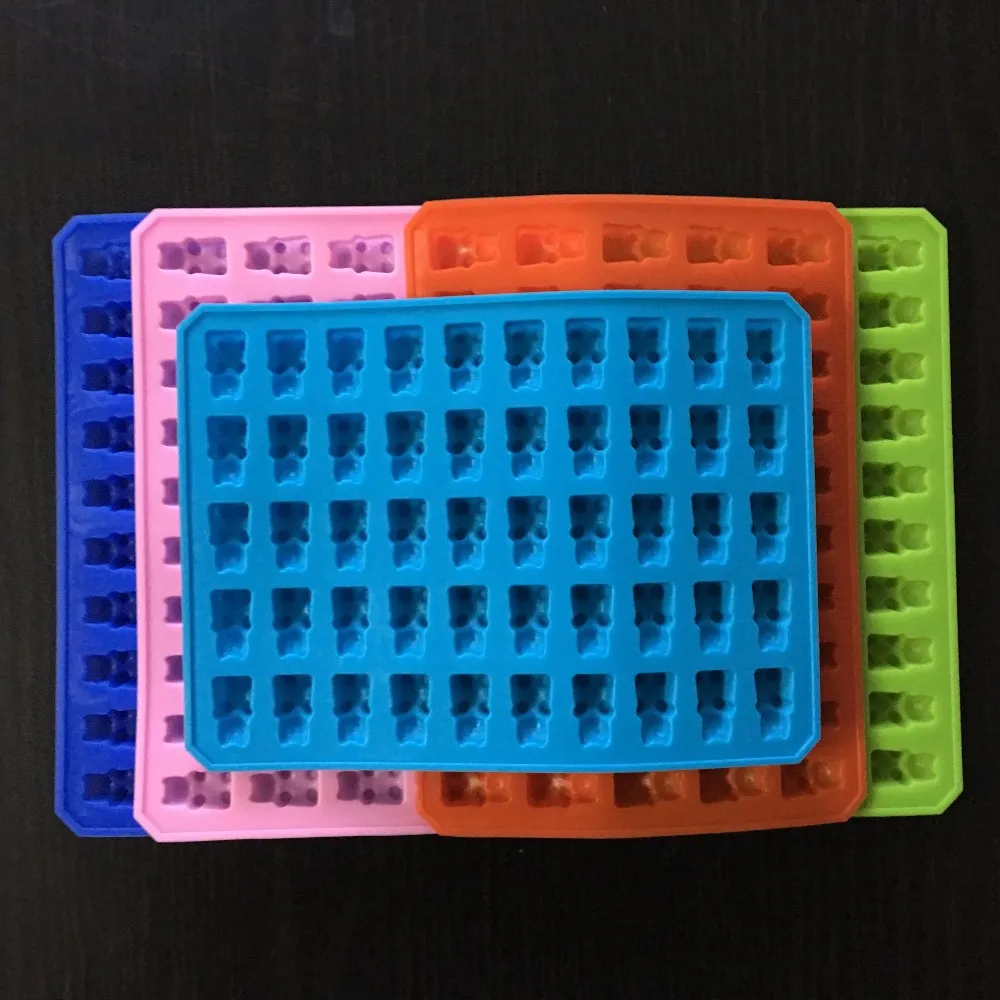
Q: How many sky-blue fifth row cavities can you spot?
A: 10